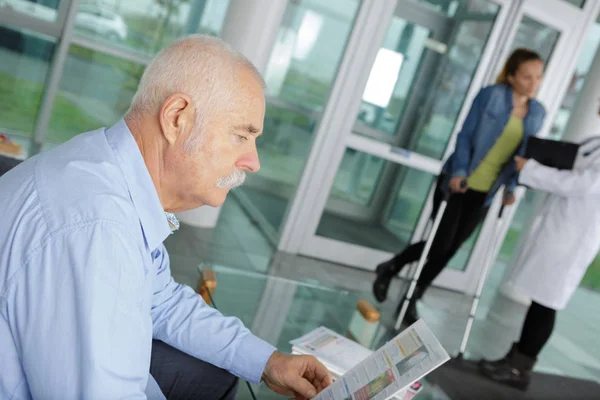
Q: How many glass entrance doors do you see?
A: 2